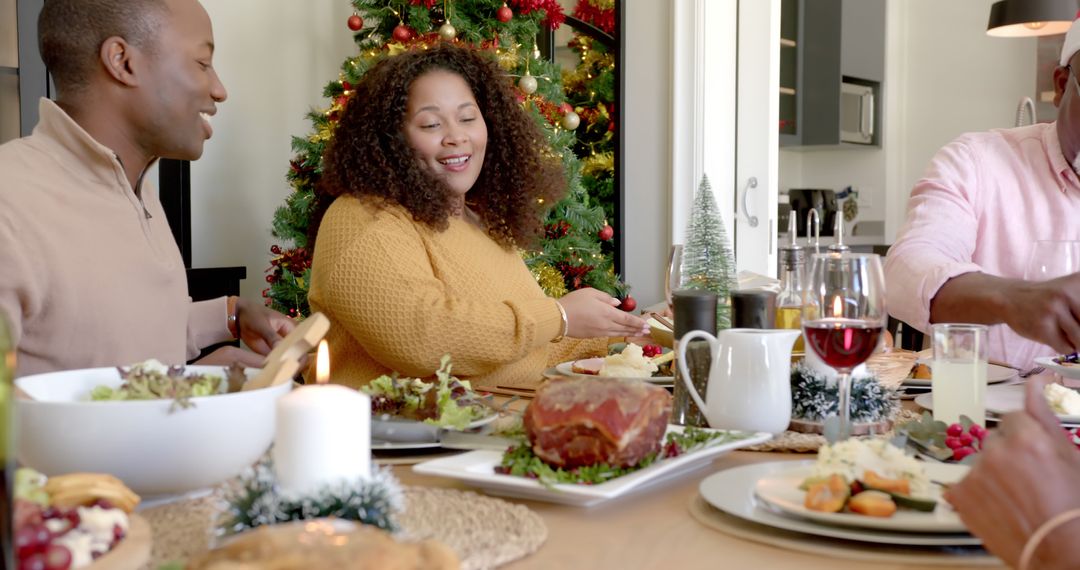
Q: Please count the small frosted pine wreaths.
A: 2